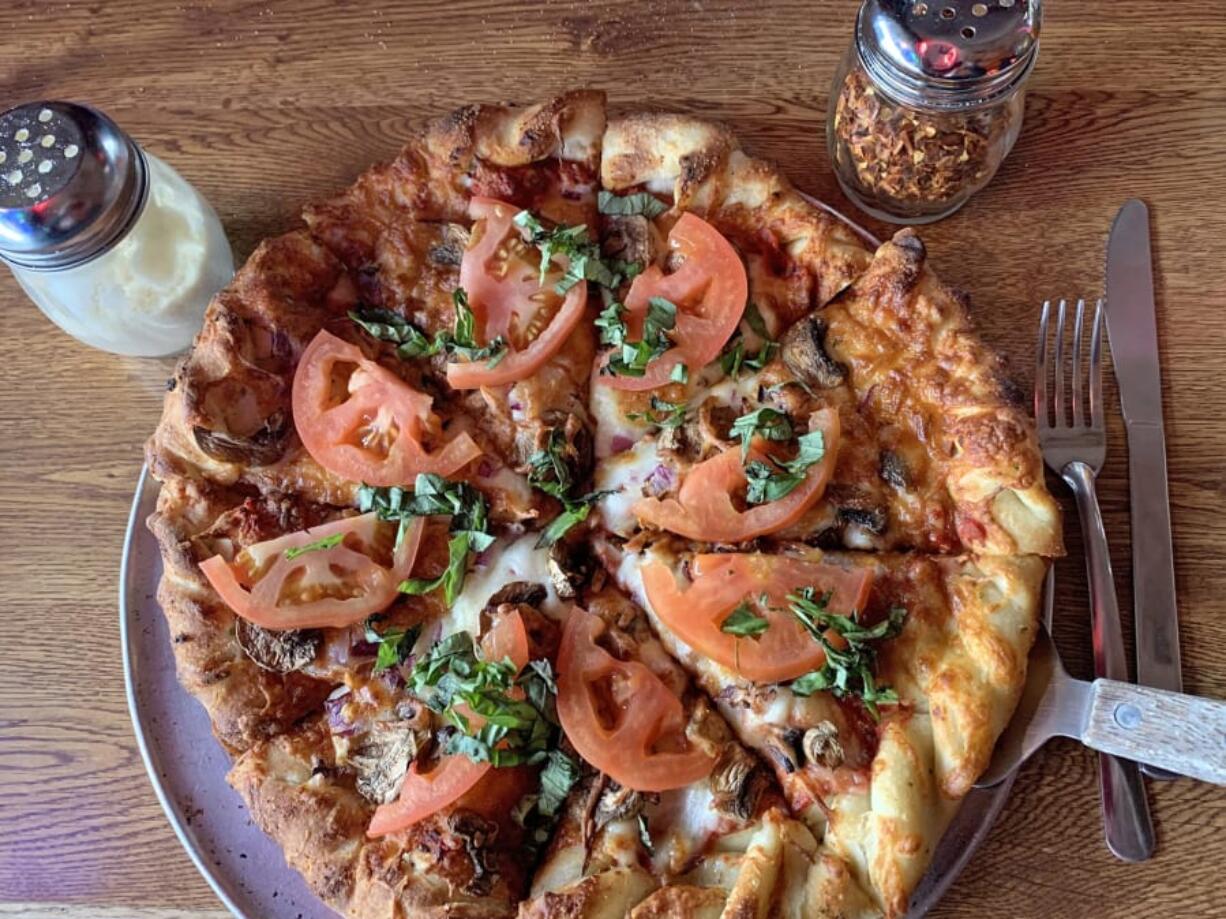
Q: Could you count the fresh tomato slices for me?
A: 8